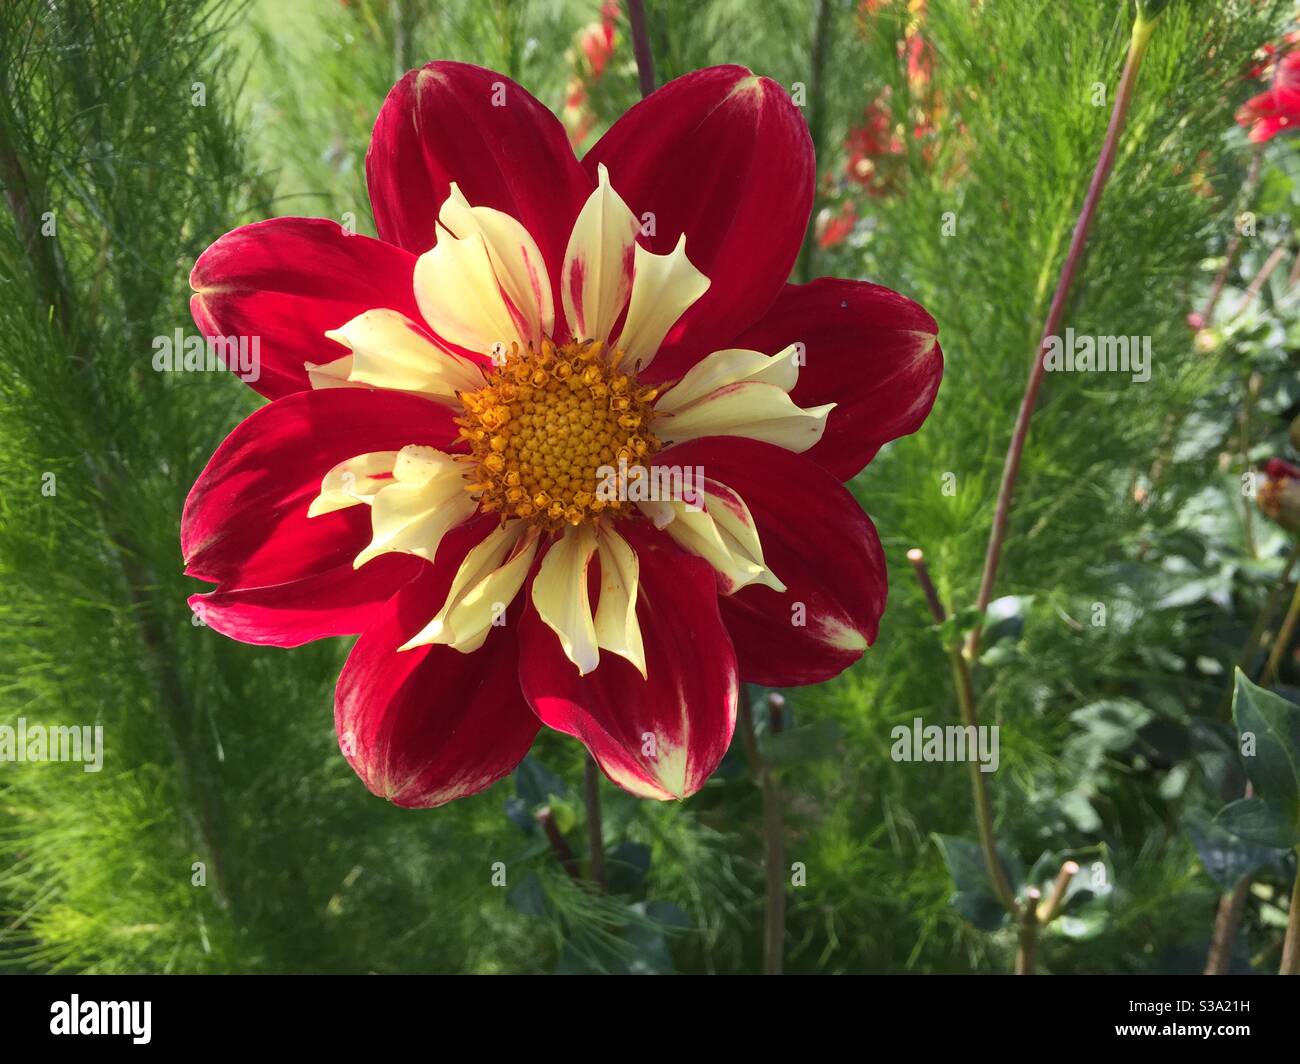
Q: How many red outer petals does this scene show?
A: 8